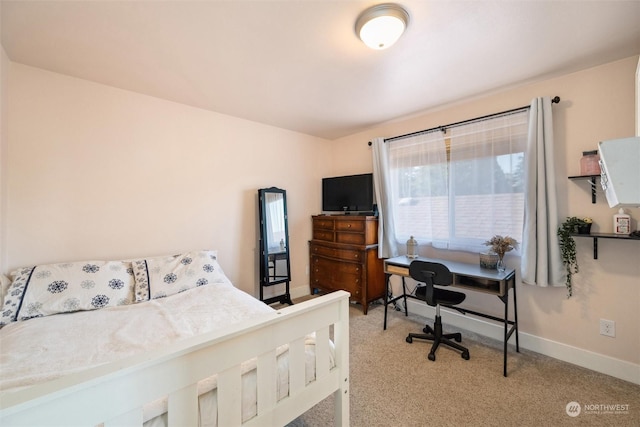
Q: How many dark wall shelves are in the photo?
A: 2